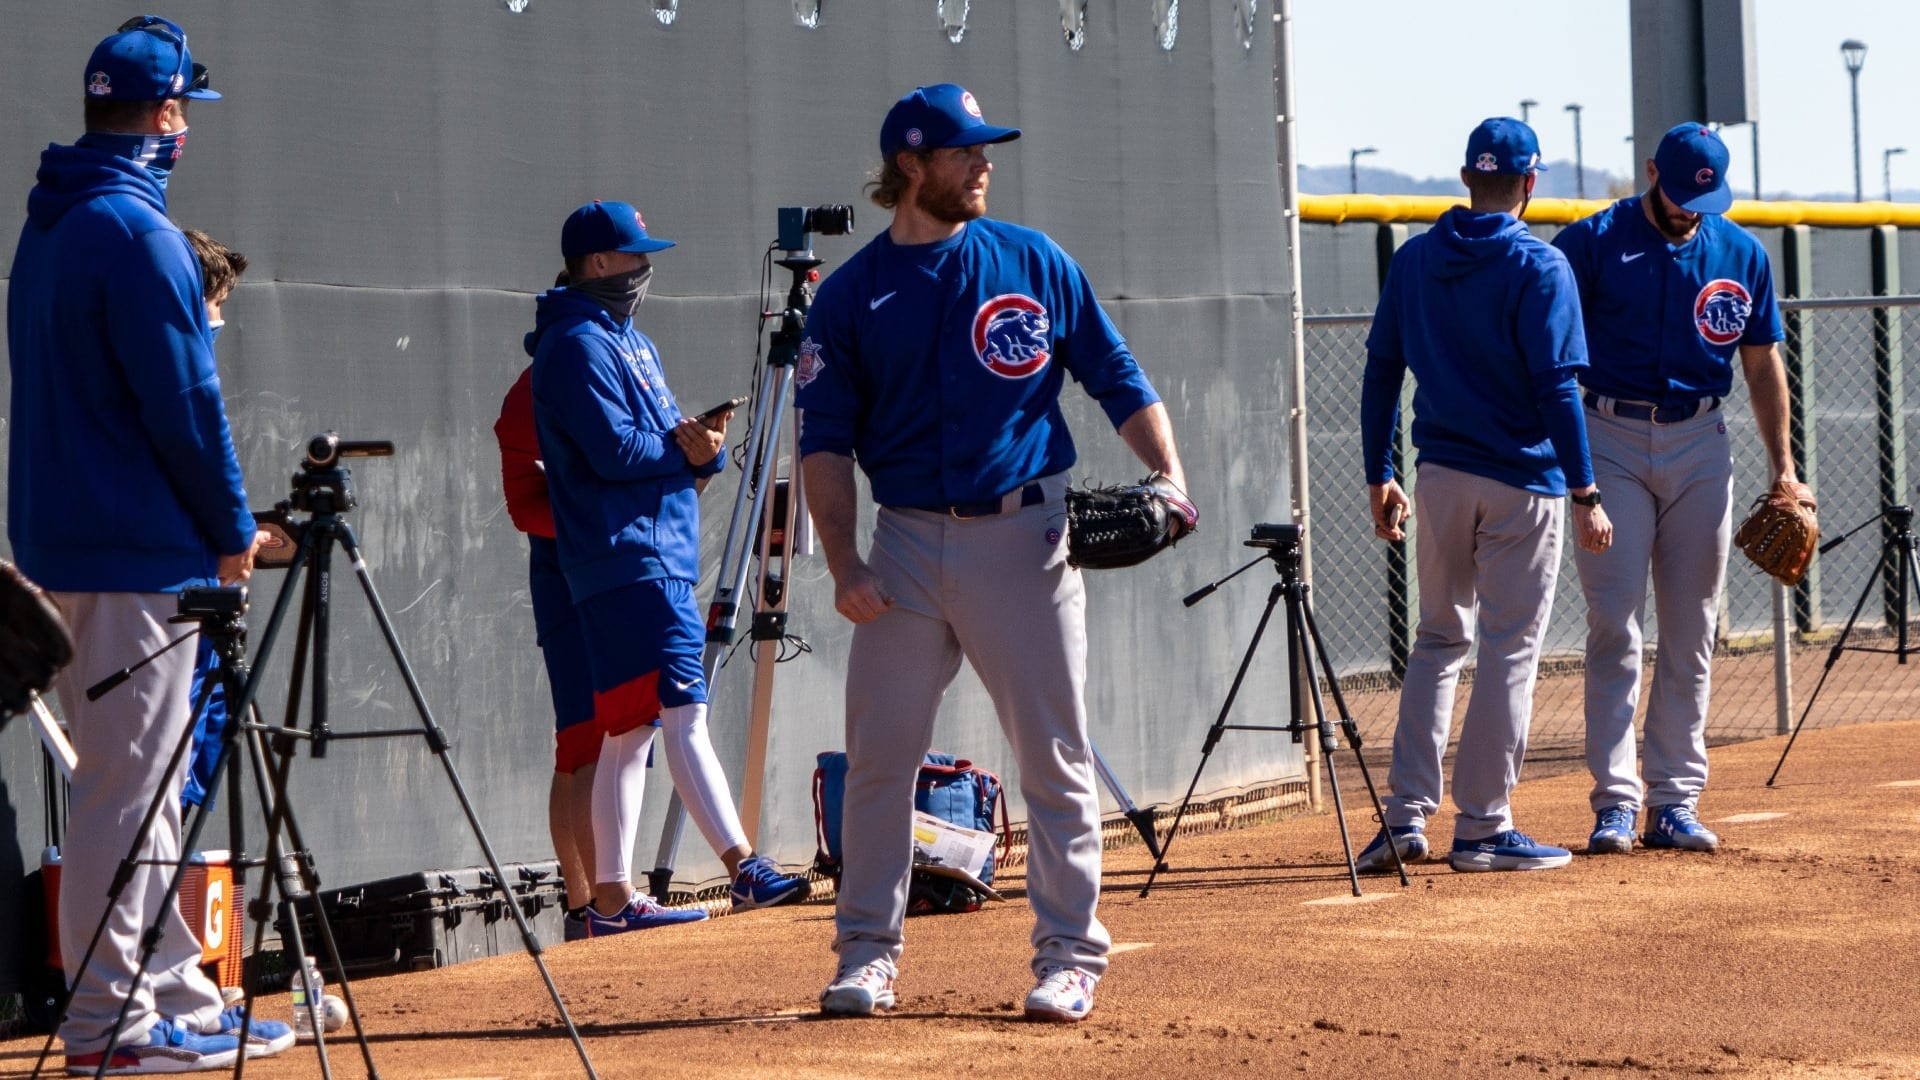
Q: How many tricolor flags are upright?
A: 0